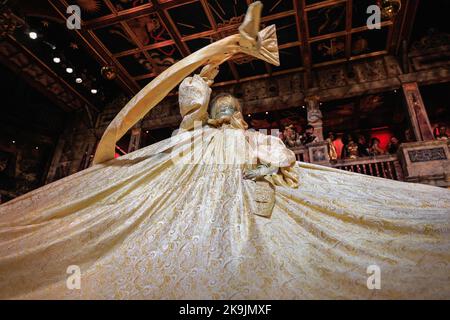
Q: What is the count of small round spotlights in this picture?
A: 5